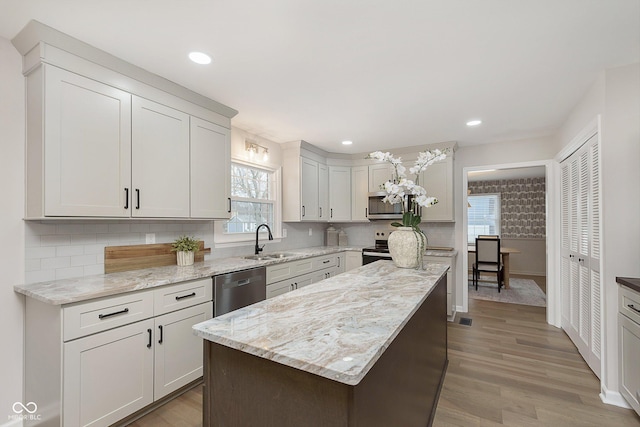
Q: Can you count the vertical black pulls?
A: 14